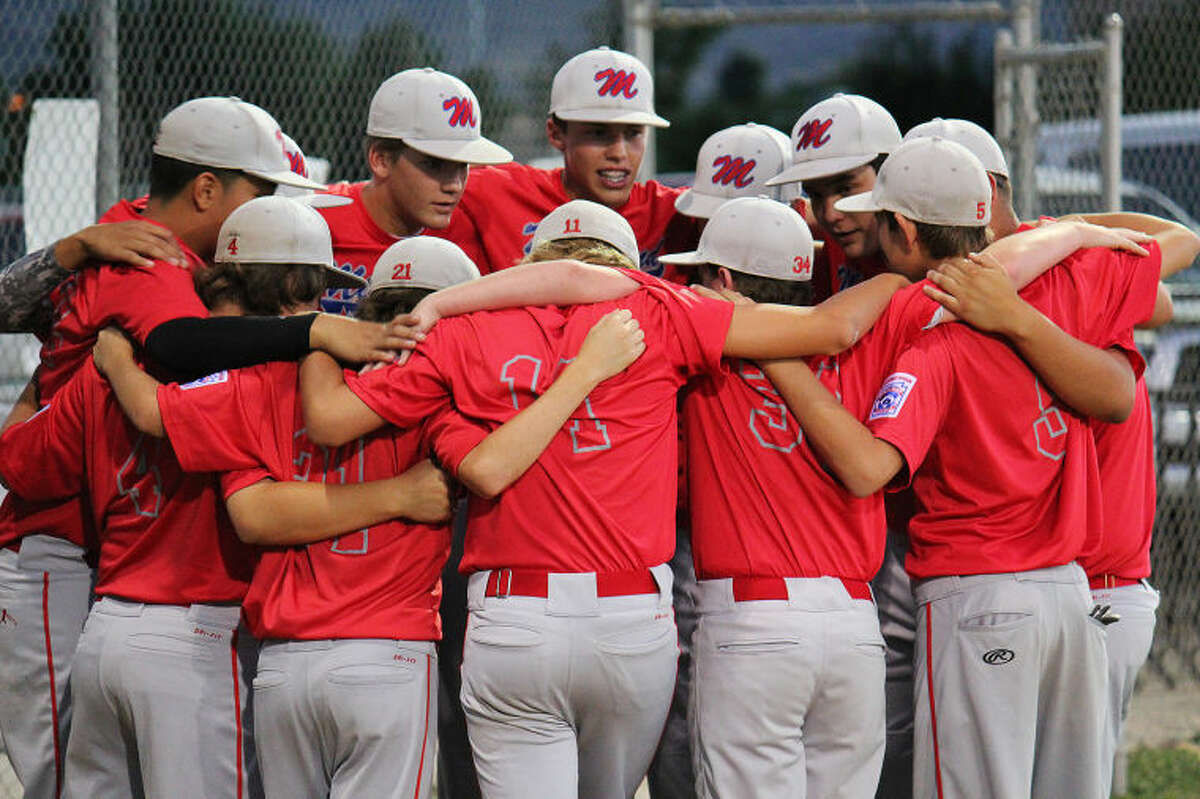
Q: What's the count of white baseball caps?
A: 12